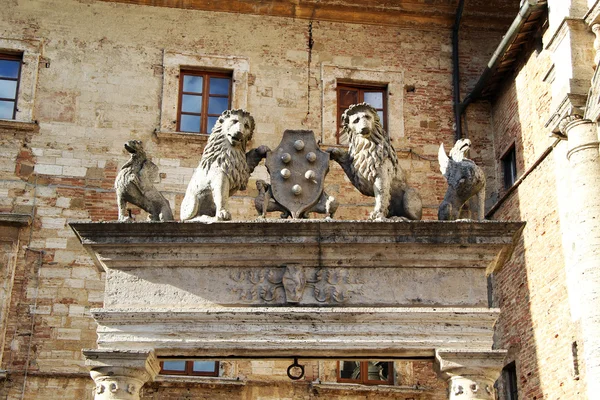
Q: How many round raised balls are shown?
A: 6